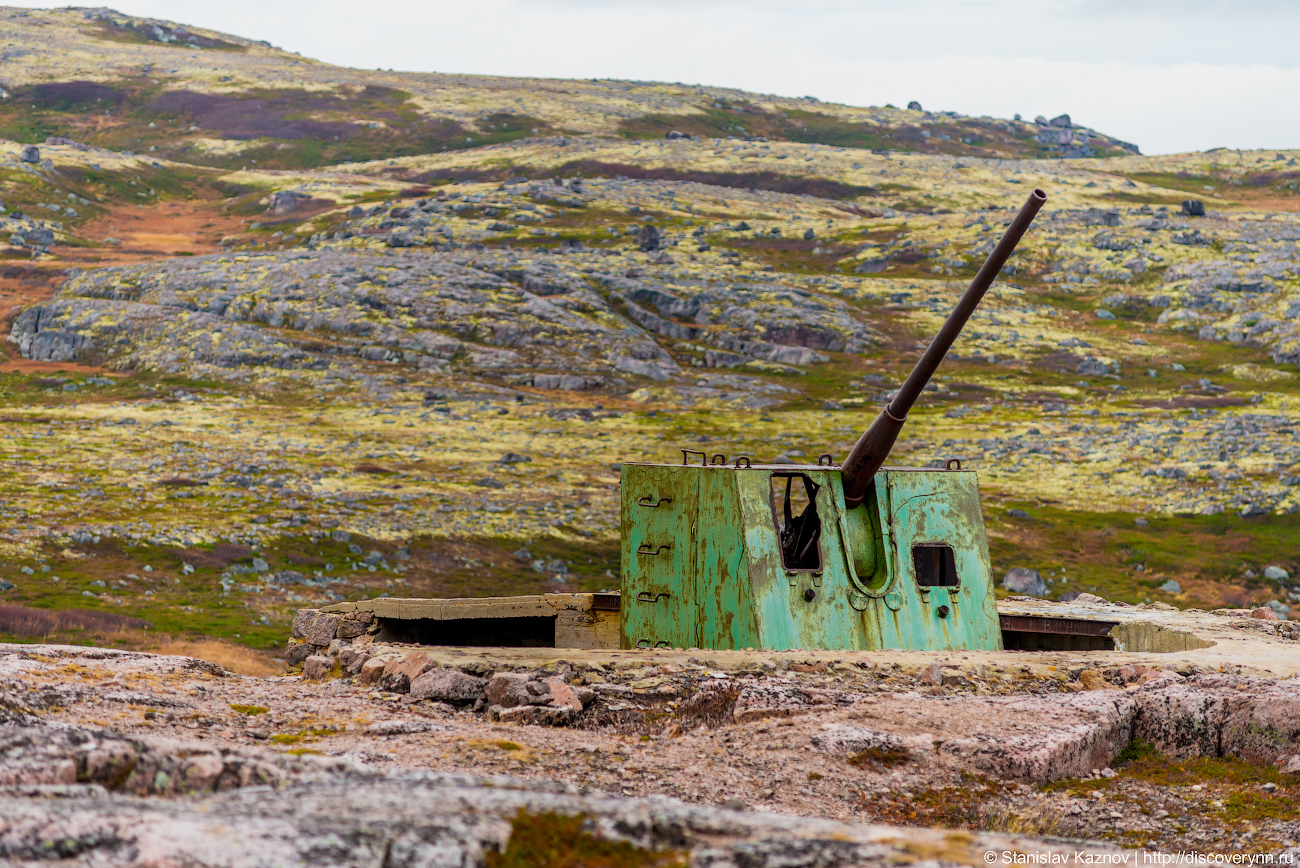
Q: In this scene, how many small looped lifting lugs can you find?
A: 4